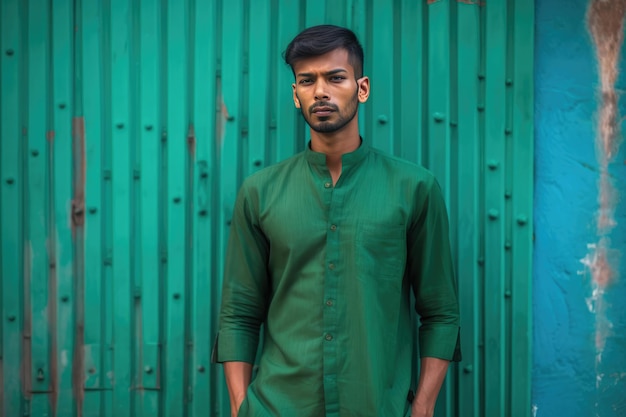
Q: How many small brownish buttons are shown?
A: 5